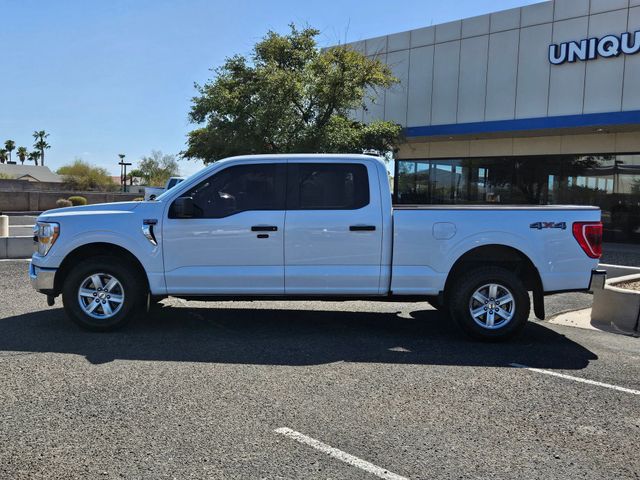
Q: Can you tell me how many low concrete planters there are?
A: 1